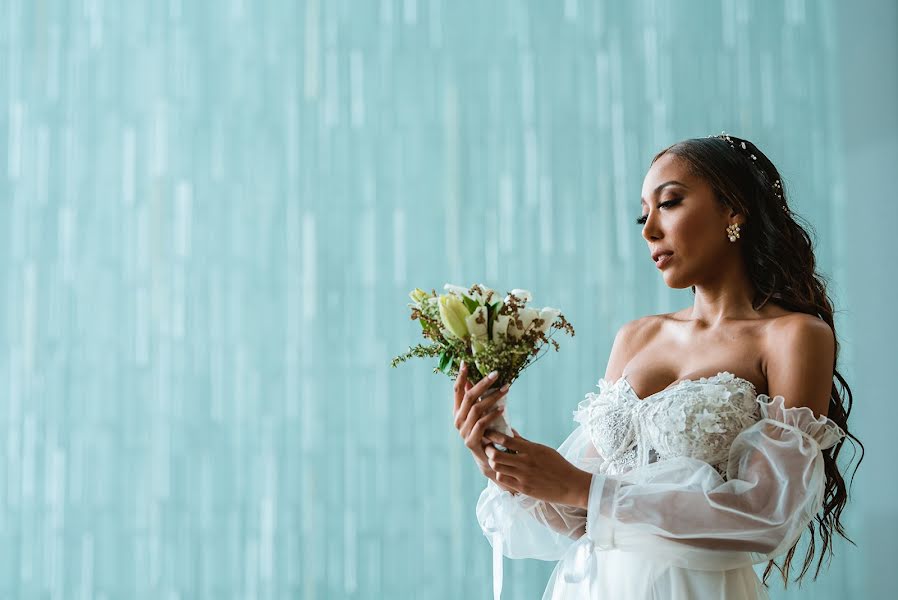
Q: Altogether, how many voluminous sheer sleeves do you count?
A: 2